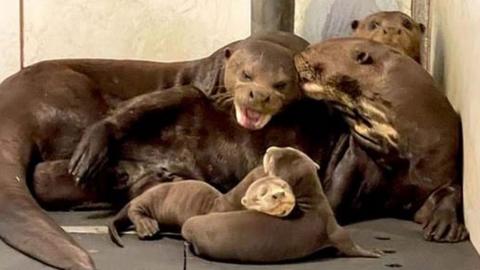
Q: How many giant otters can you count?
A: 5